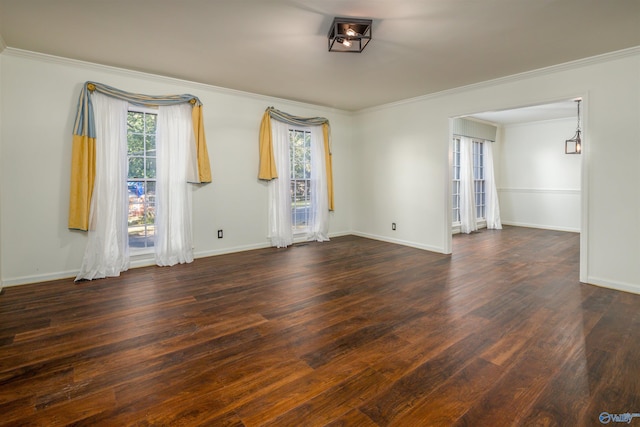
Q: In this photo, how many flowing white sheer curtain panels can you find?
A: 6